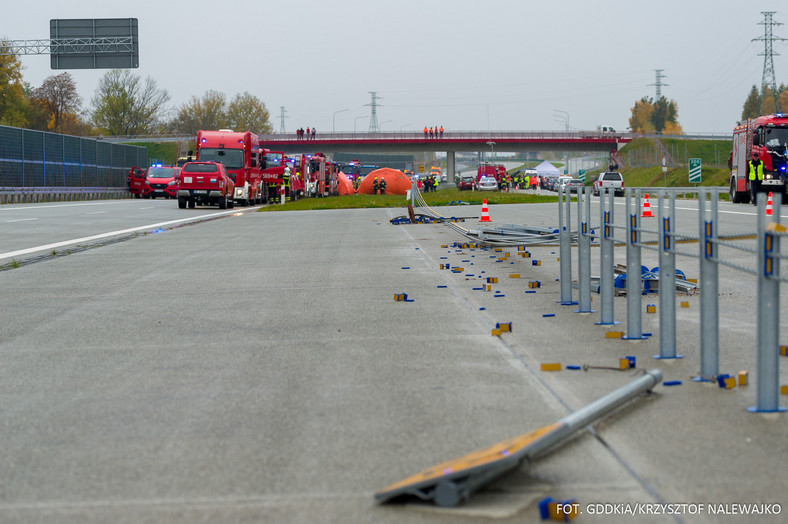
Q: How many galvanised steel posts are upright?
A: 7